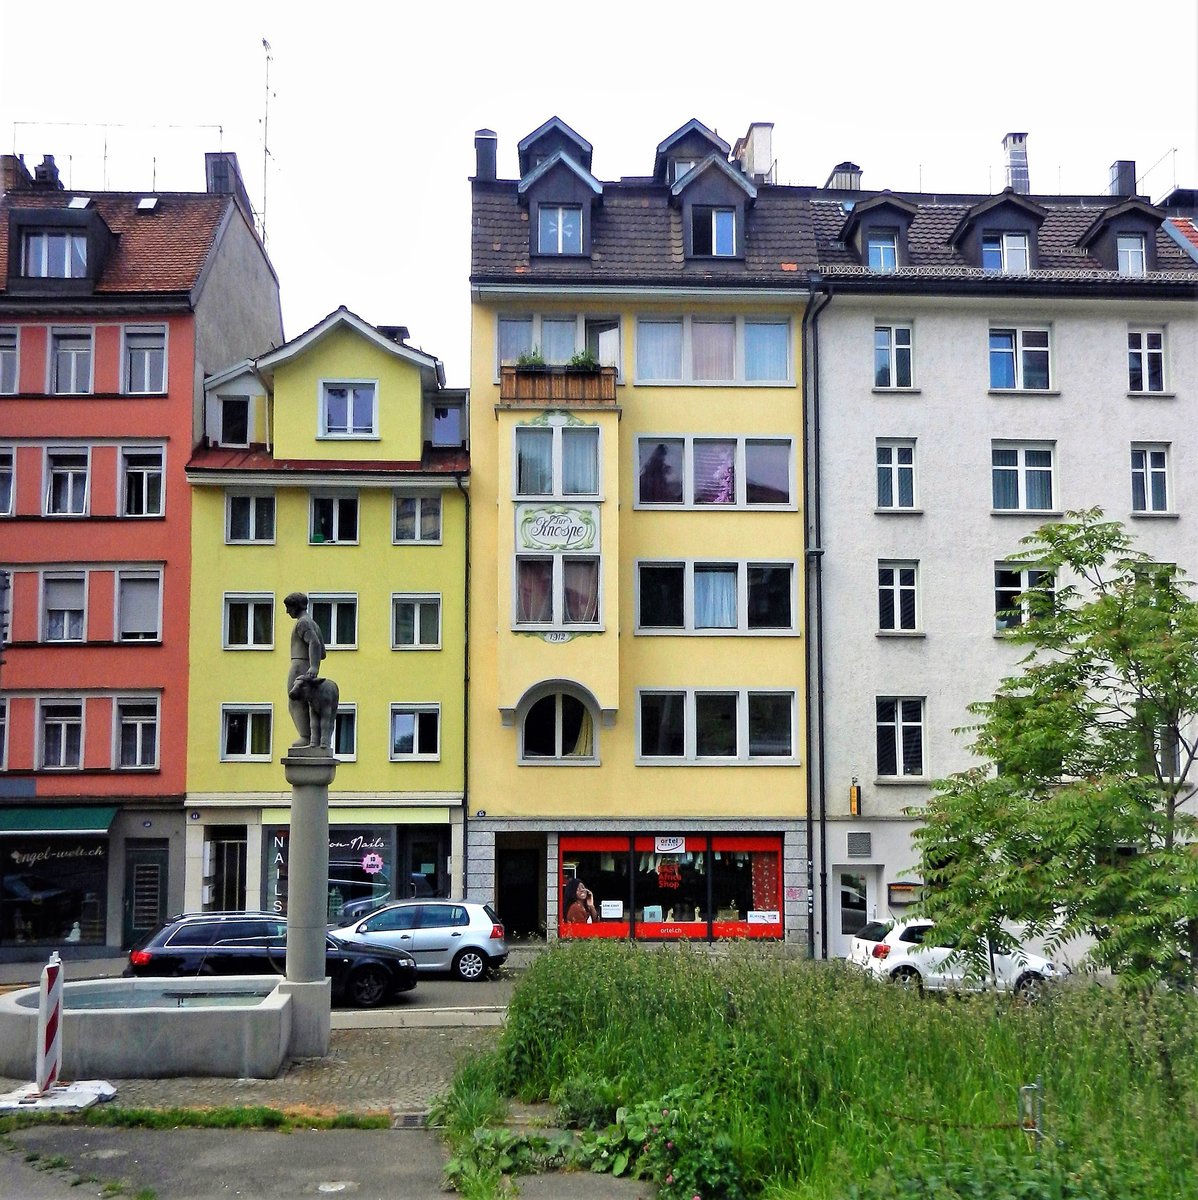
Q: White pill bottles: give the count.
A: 0